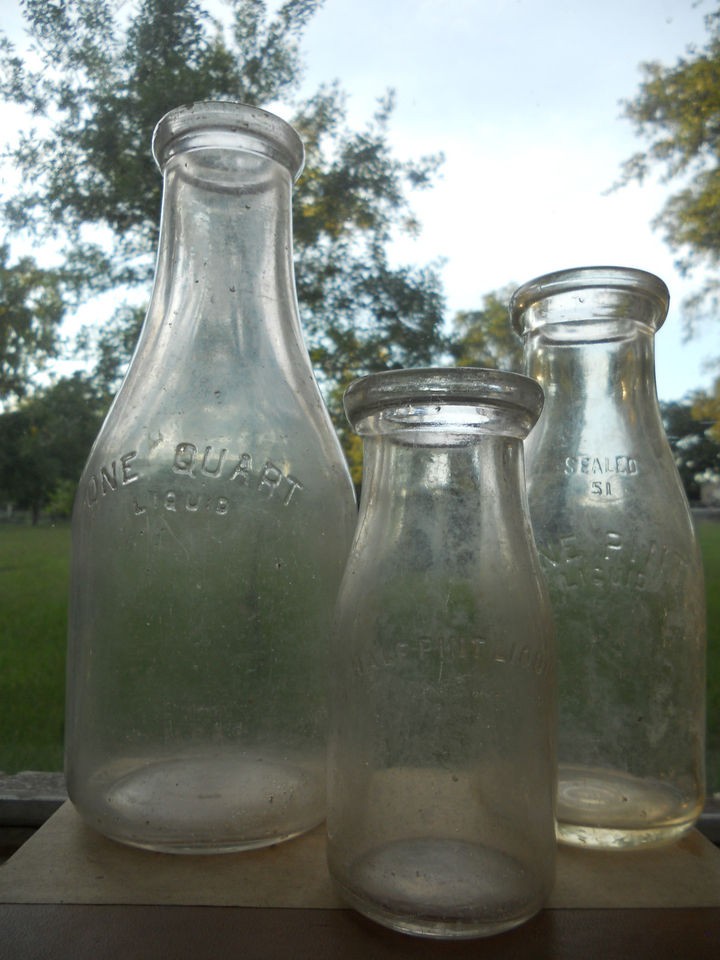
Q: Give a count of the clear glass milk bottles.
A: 3